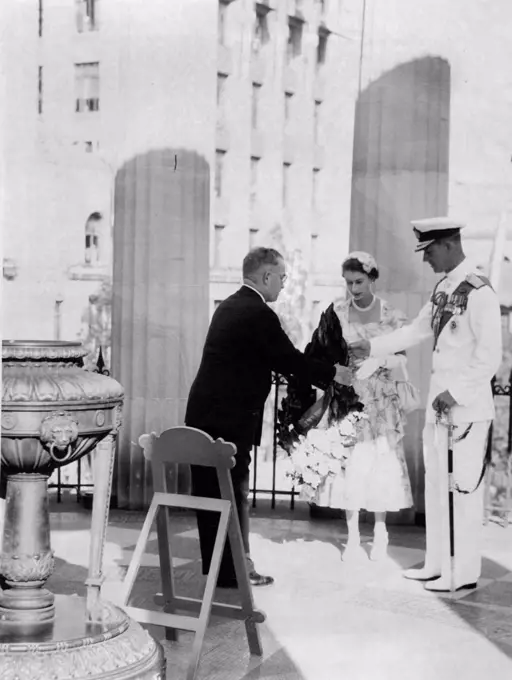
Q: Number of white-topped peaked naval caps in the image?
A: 1